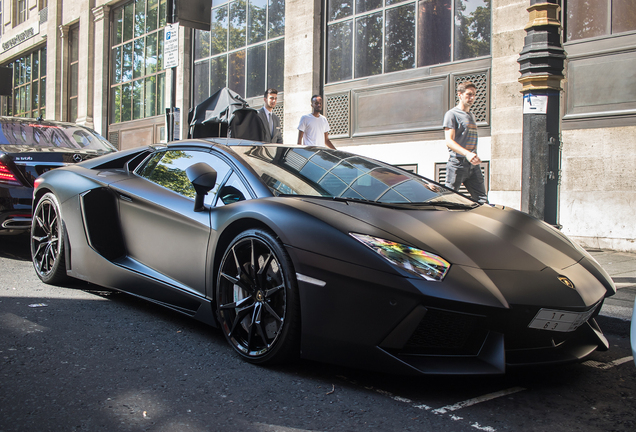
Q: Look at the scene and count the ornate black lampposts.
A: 1